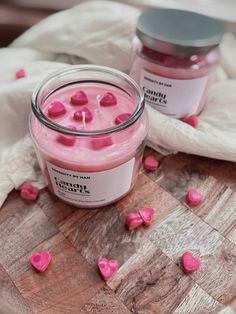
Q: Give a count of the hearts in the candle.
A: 7